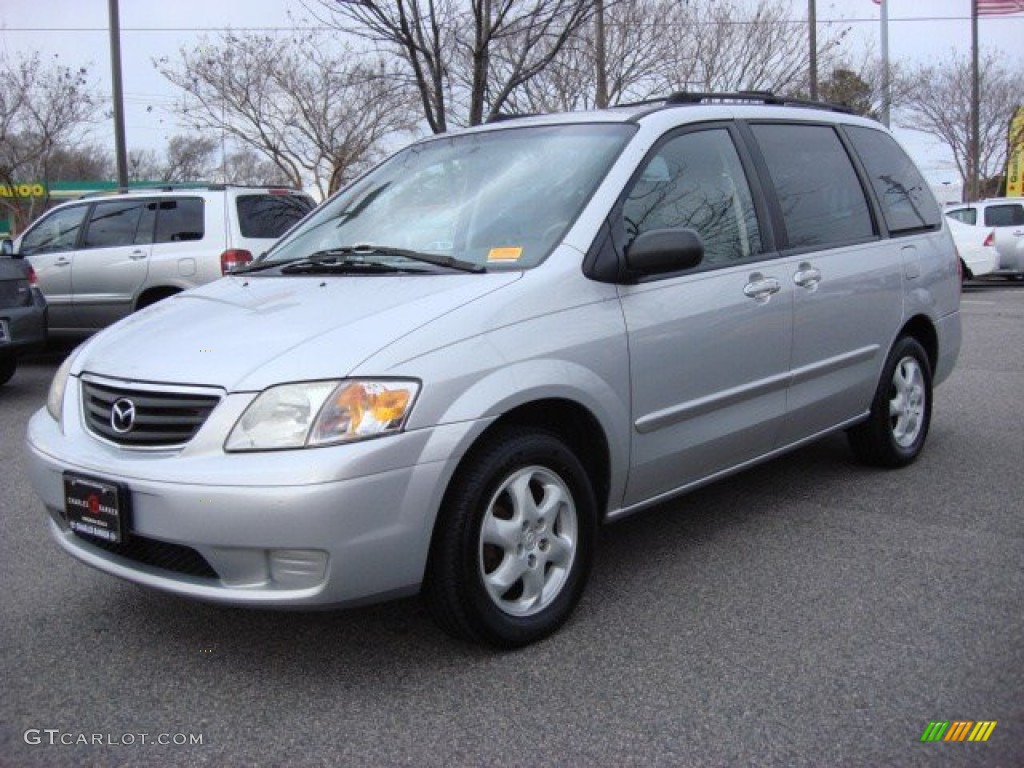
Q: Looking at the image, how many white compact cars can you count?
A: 1